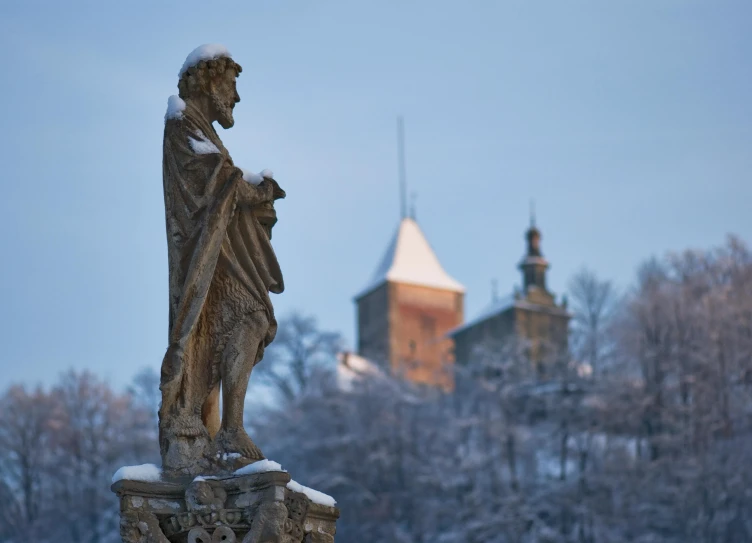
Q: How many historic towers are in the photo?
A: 2